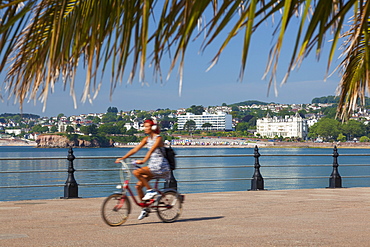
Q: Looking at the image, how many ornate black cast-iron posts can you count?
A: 4